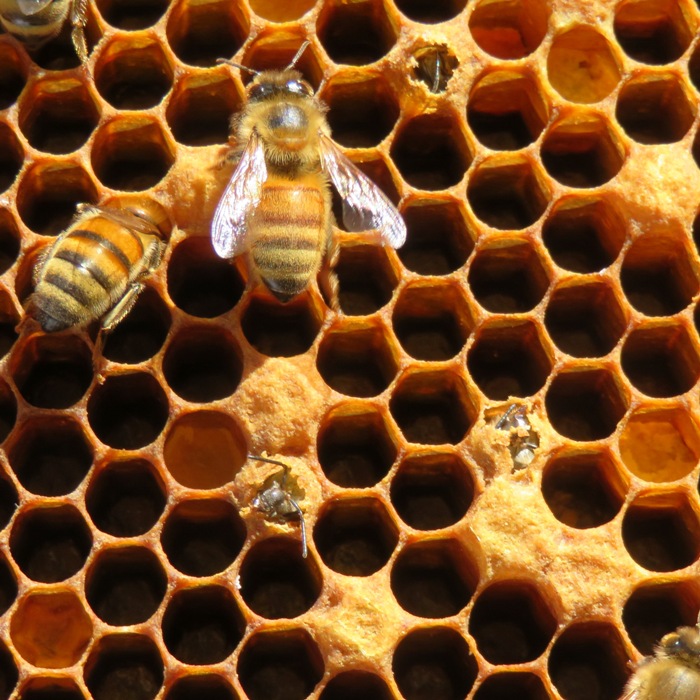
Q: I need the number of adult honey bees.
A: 4